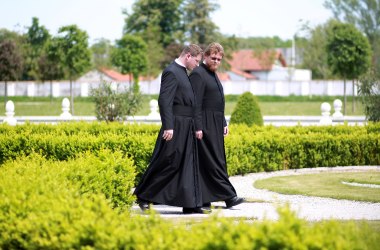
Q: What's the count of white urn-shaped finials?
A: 5